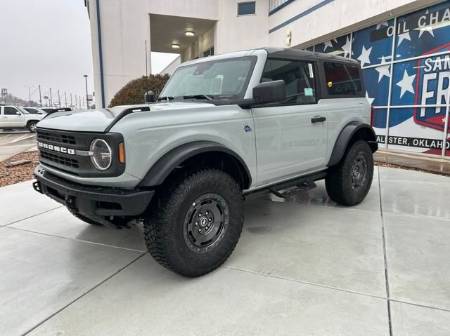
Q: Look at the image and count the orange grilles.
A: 0